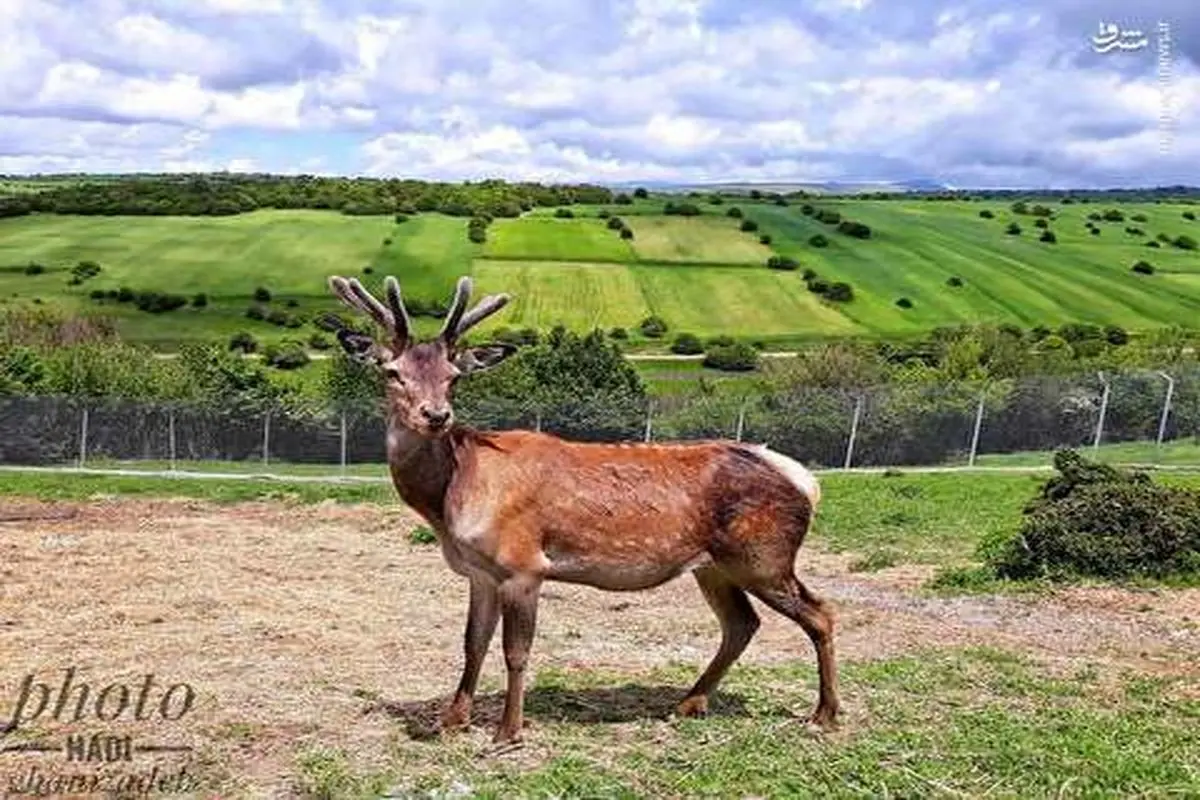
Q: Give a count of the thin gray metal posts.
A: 11